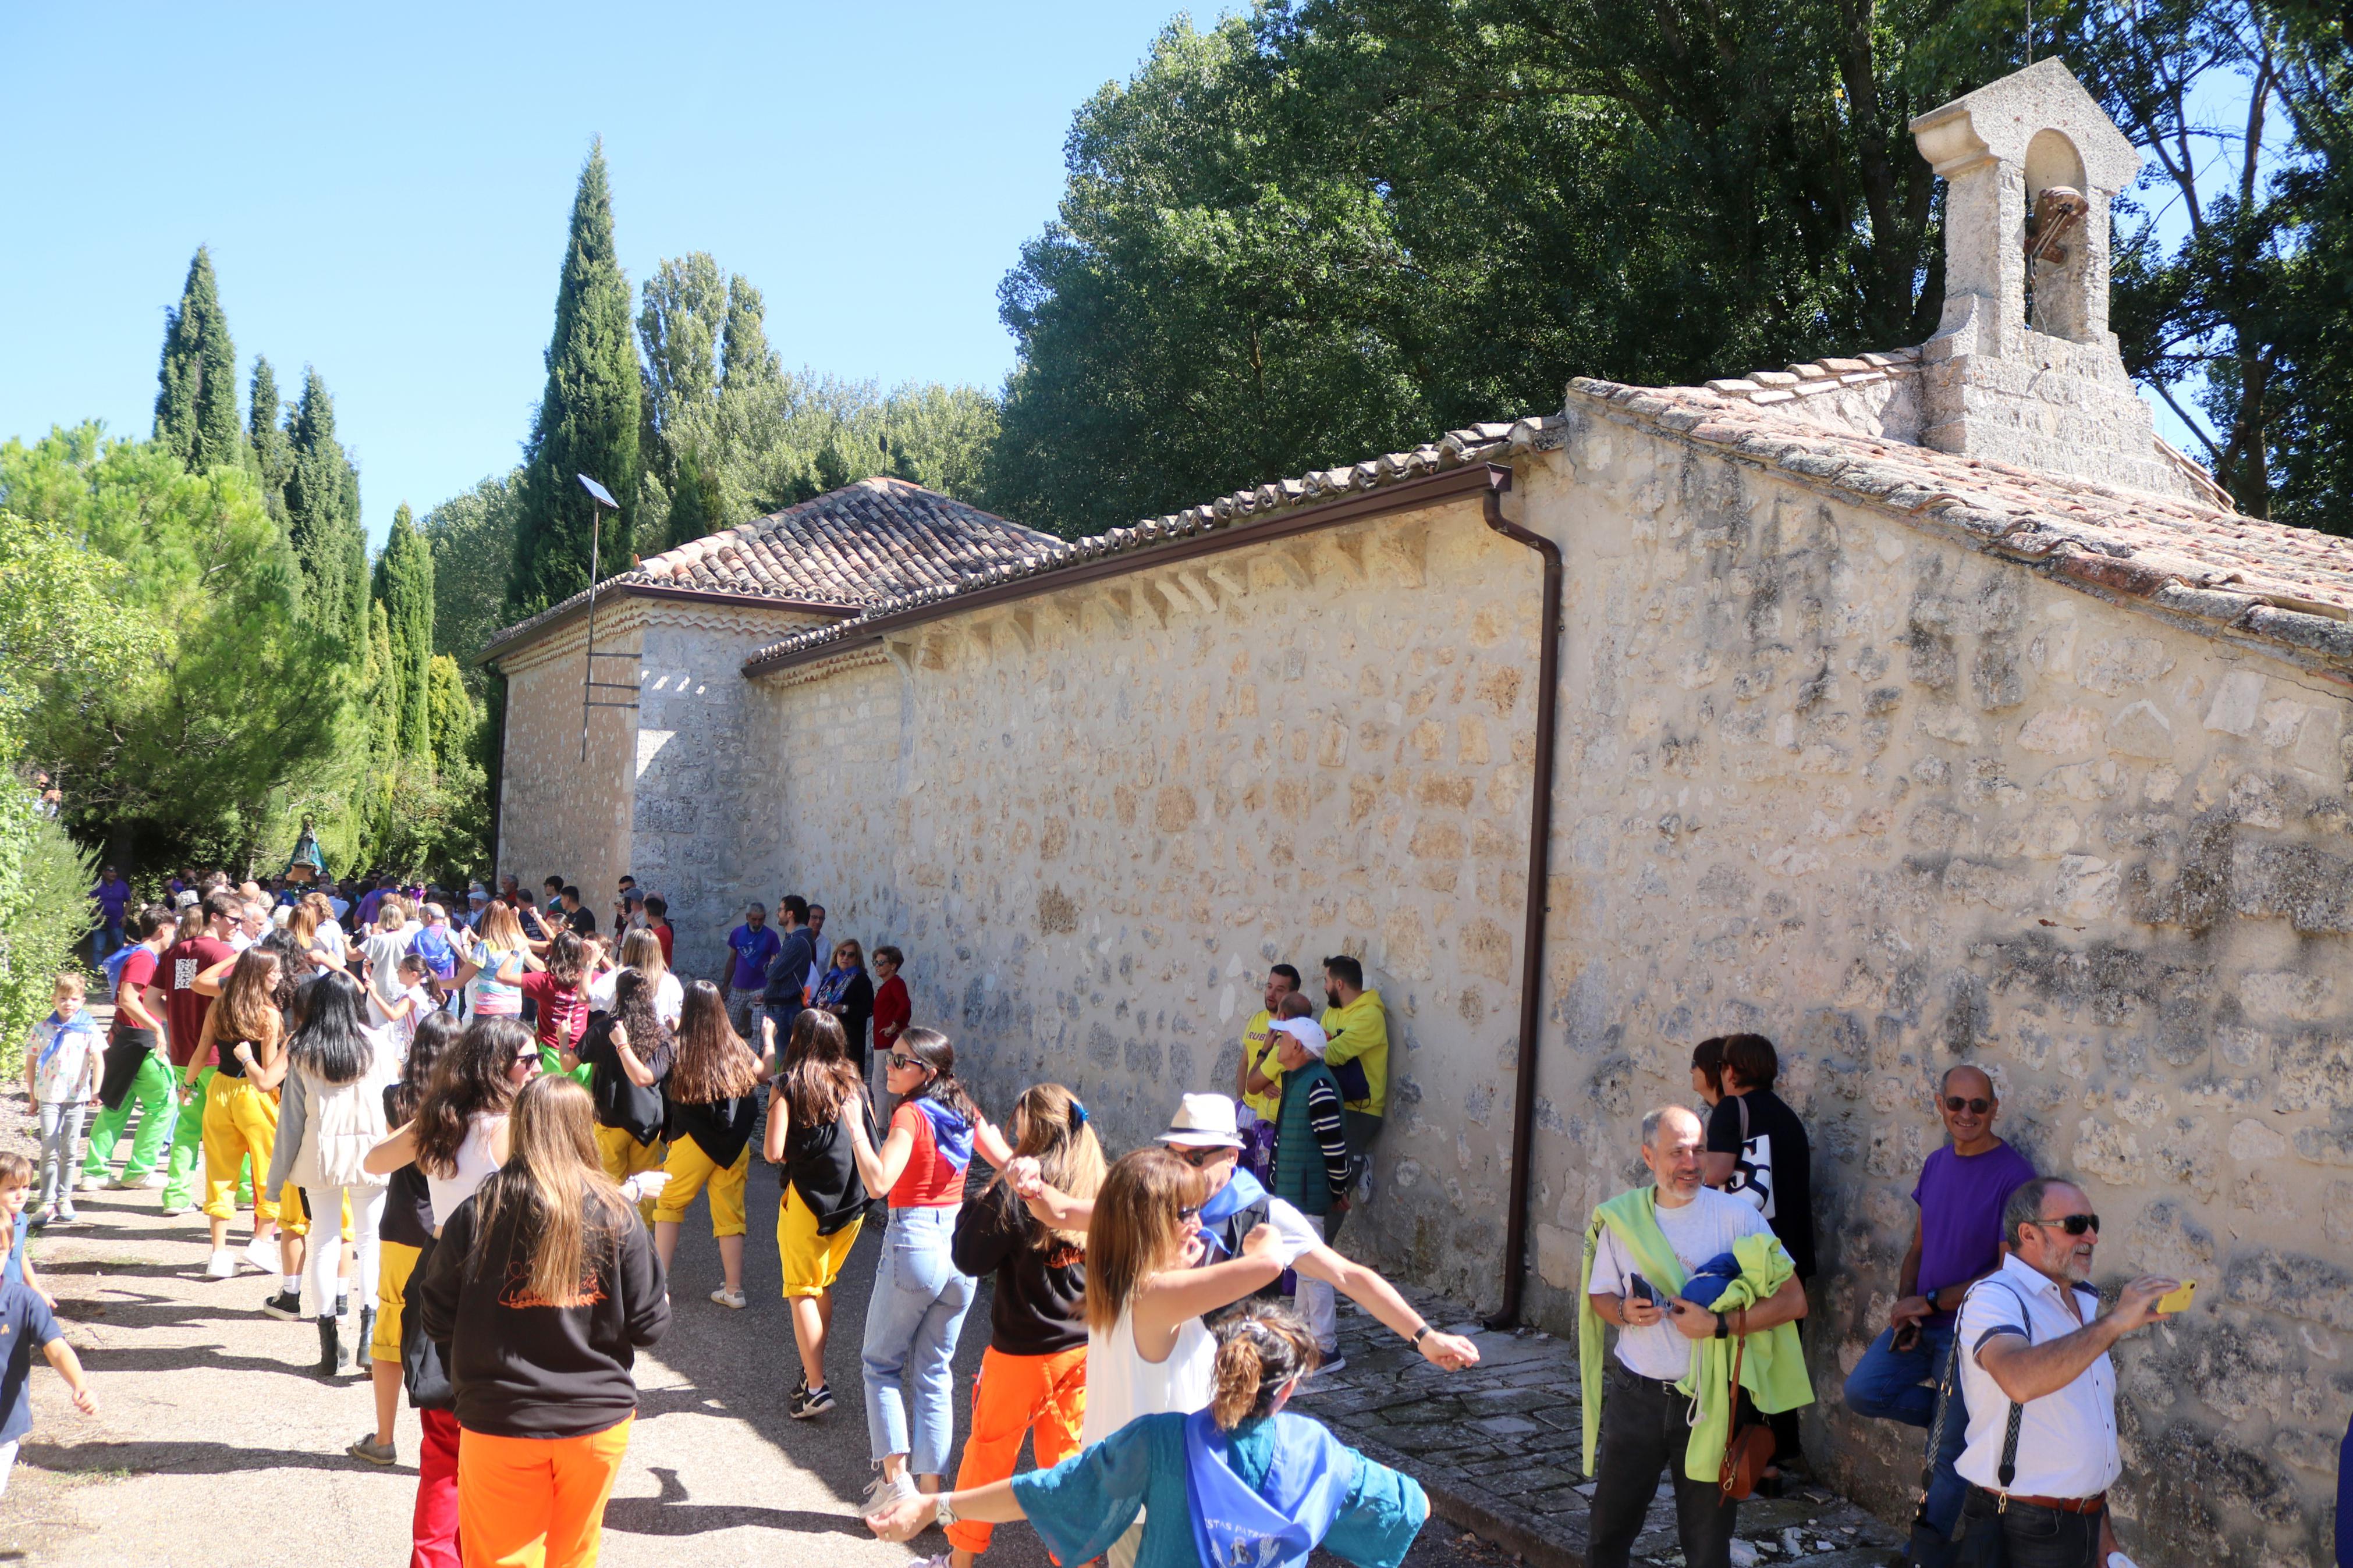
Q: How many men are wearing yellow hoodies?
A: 1